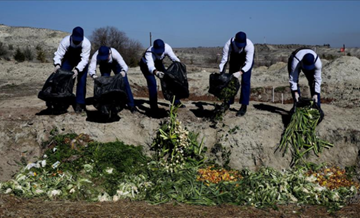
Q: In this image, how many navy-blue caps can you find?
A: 5